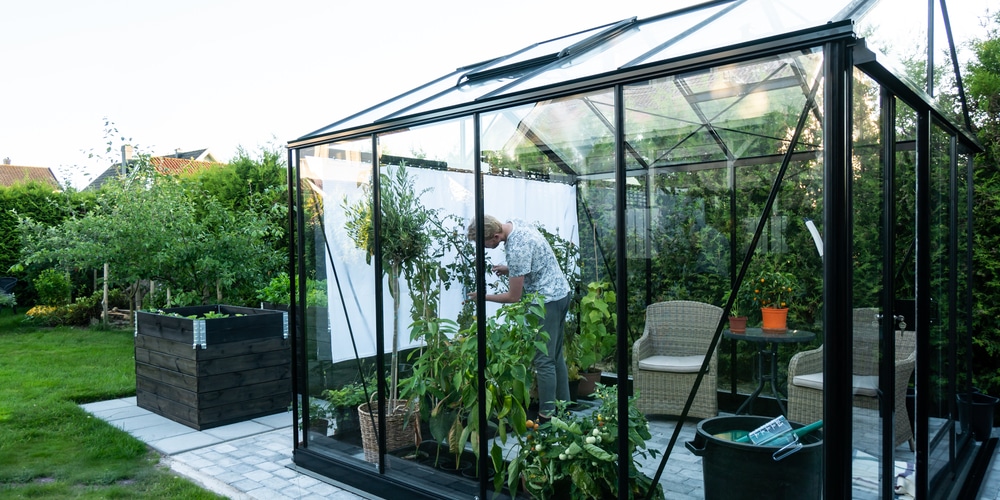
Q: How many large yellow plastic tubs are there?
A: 0